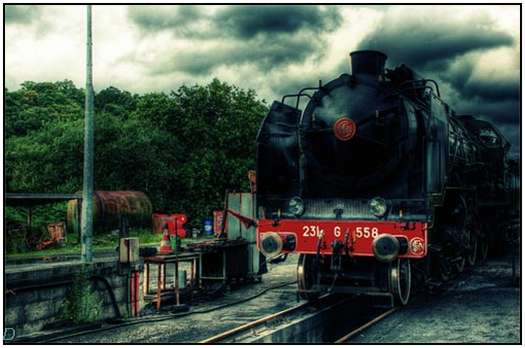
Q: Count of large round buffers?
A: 2